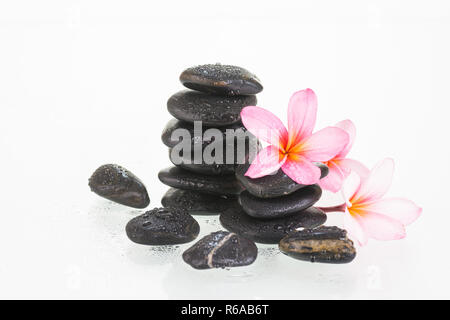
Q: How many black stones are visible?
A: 13